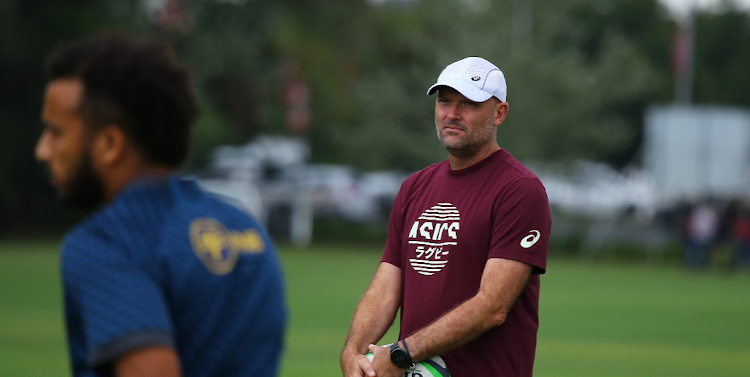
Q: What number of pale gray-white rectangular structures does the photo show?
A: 1